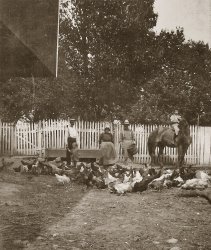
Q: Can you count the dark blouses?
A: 1